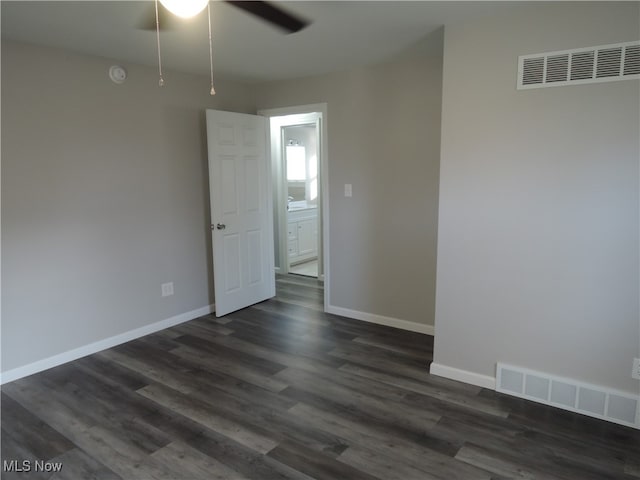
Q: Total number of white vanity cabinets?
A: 1